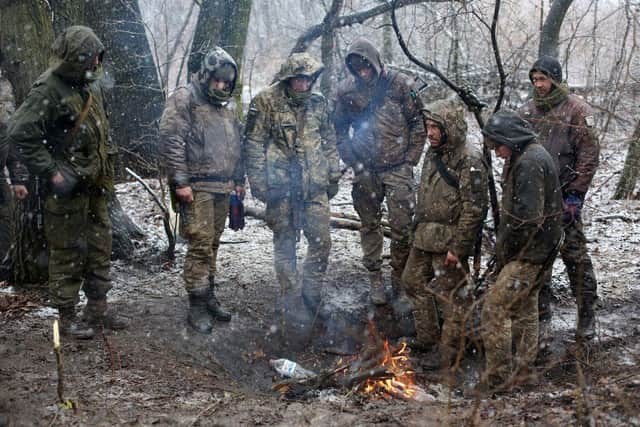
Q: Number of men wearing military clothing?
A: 7